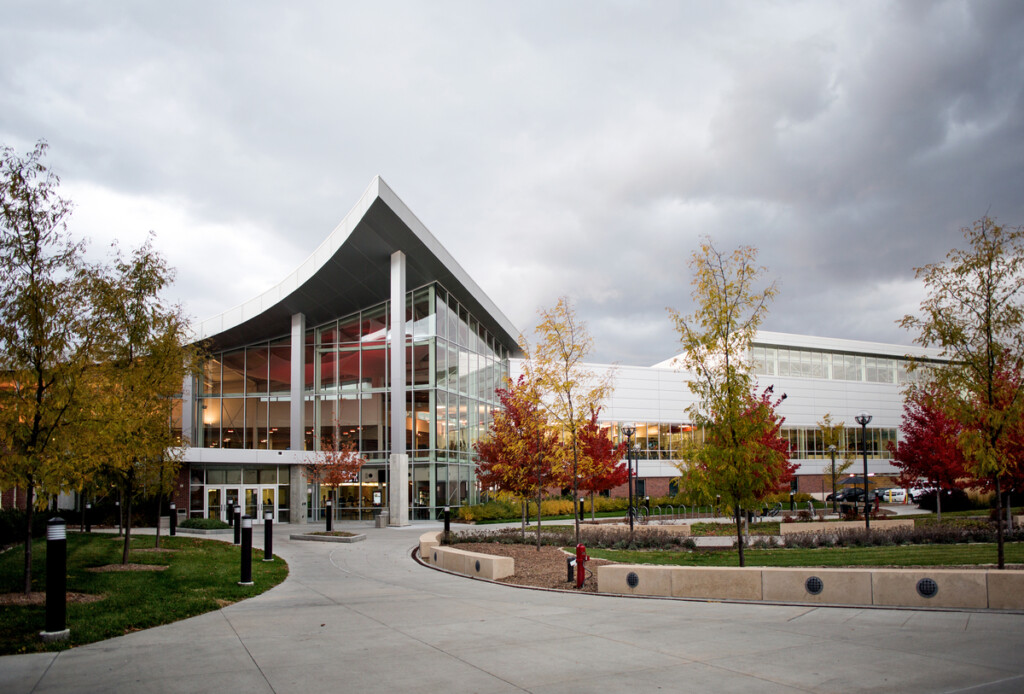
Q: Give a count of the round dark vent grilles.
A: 5